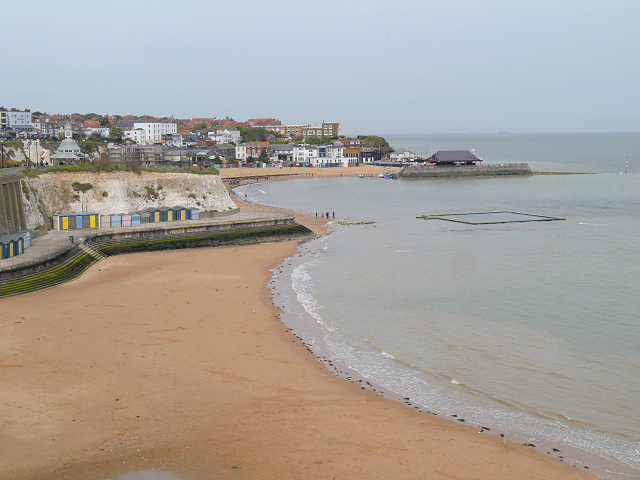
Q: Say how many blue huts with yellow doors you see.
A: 6